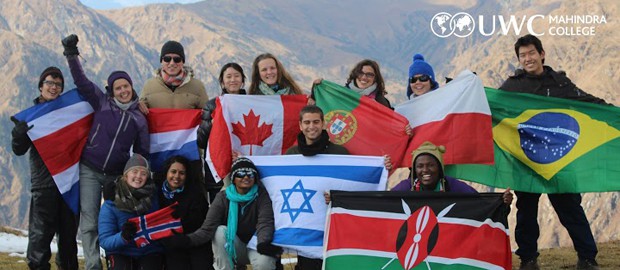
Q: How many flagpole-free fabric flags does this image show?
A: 9